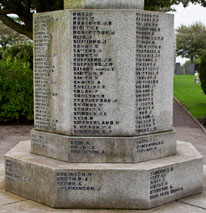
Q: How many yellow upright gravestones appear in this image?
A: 0